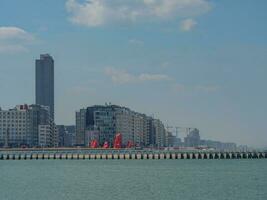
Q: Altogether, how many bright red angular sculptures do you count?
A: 4